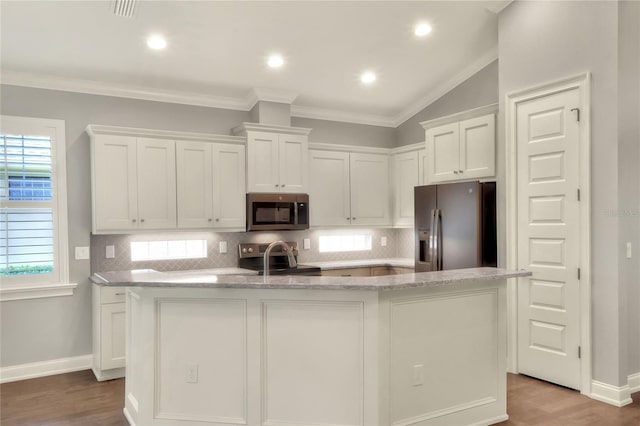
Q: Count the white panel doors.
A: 1